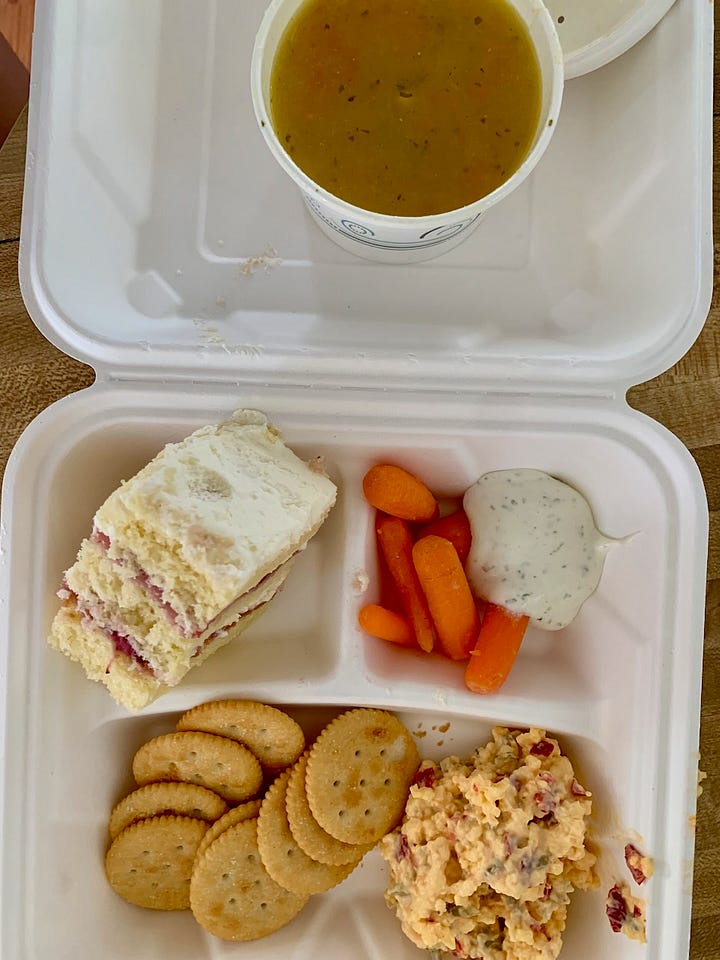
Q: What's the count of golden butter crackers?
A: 9